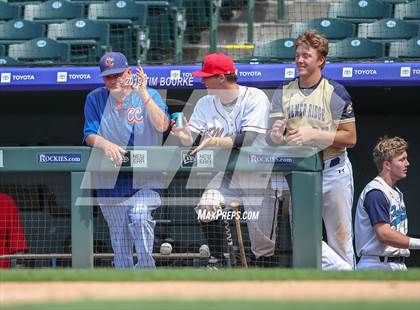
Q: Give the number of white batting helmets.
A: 0